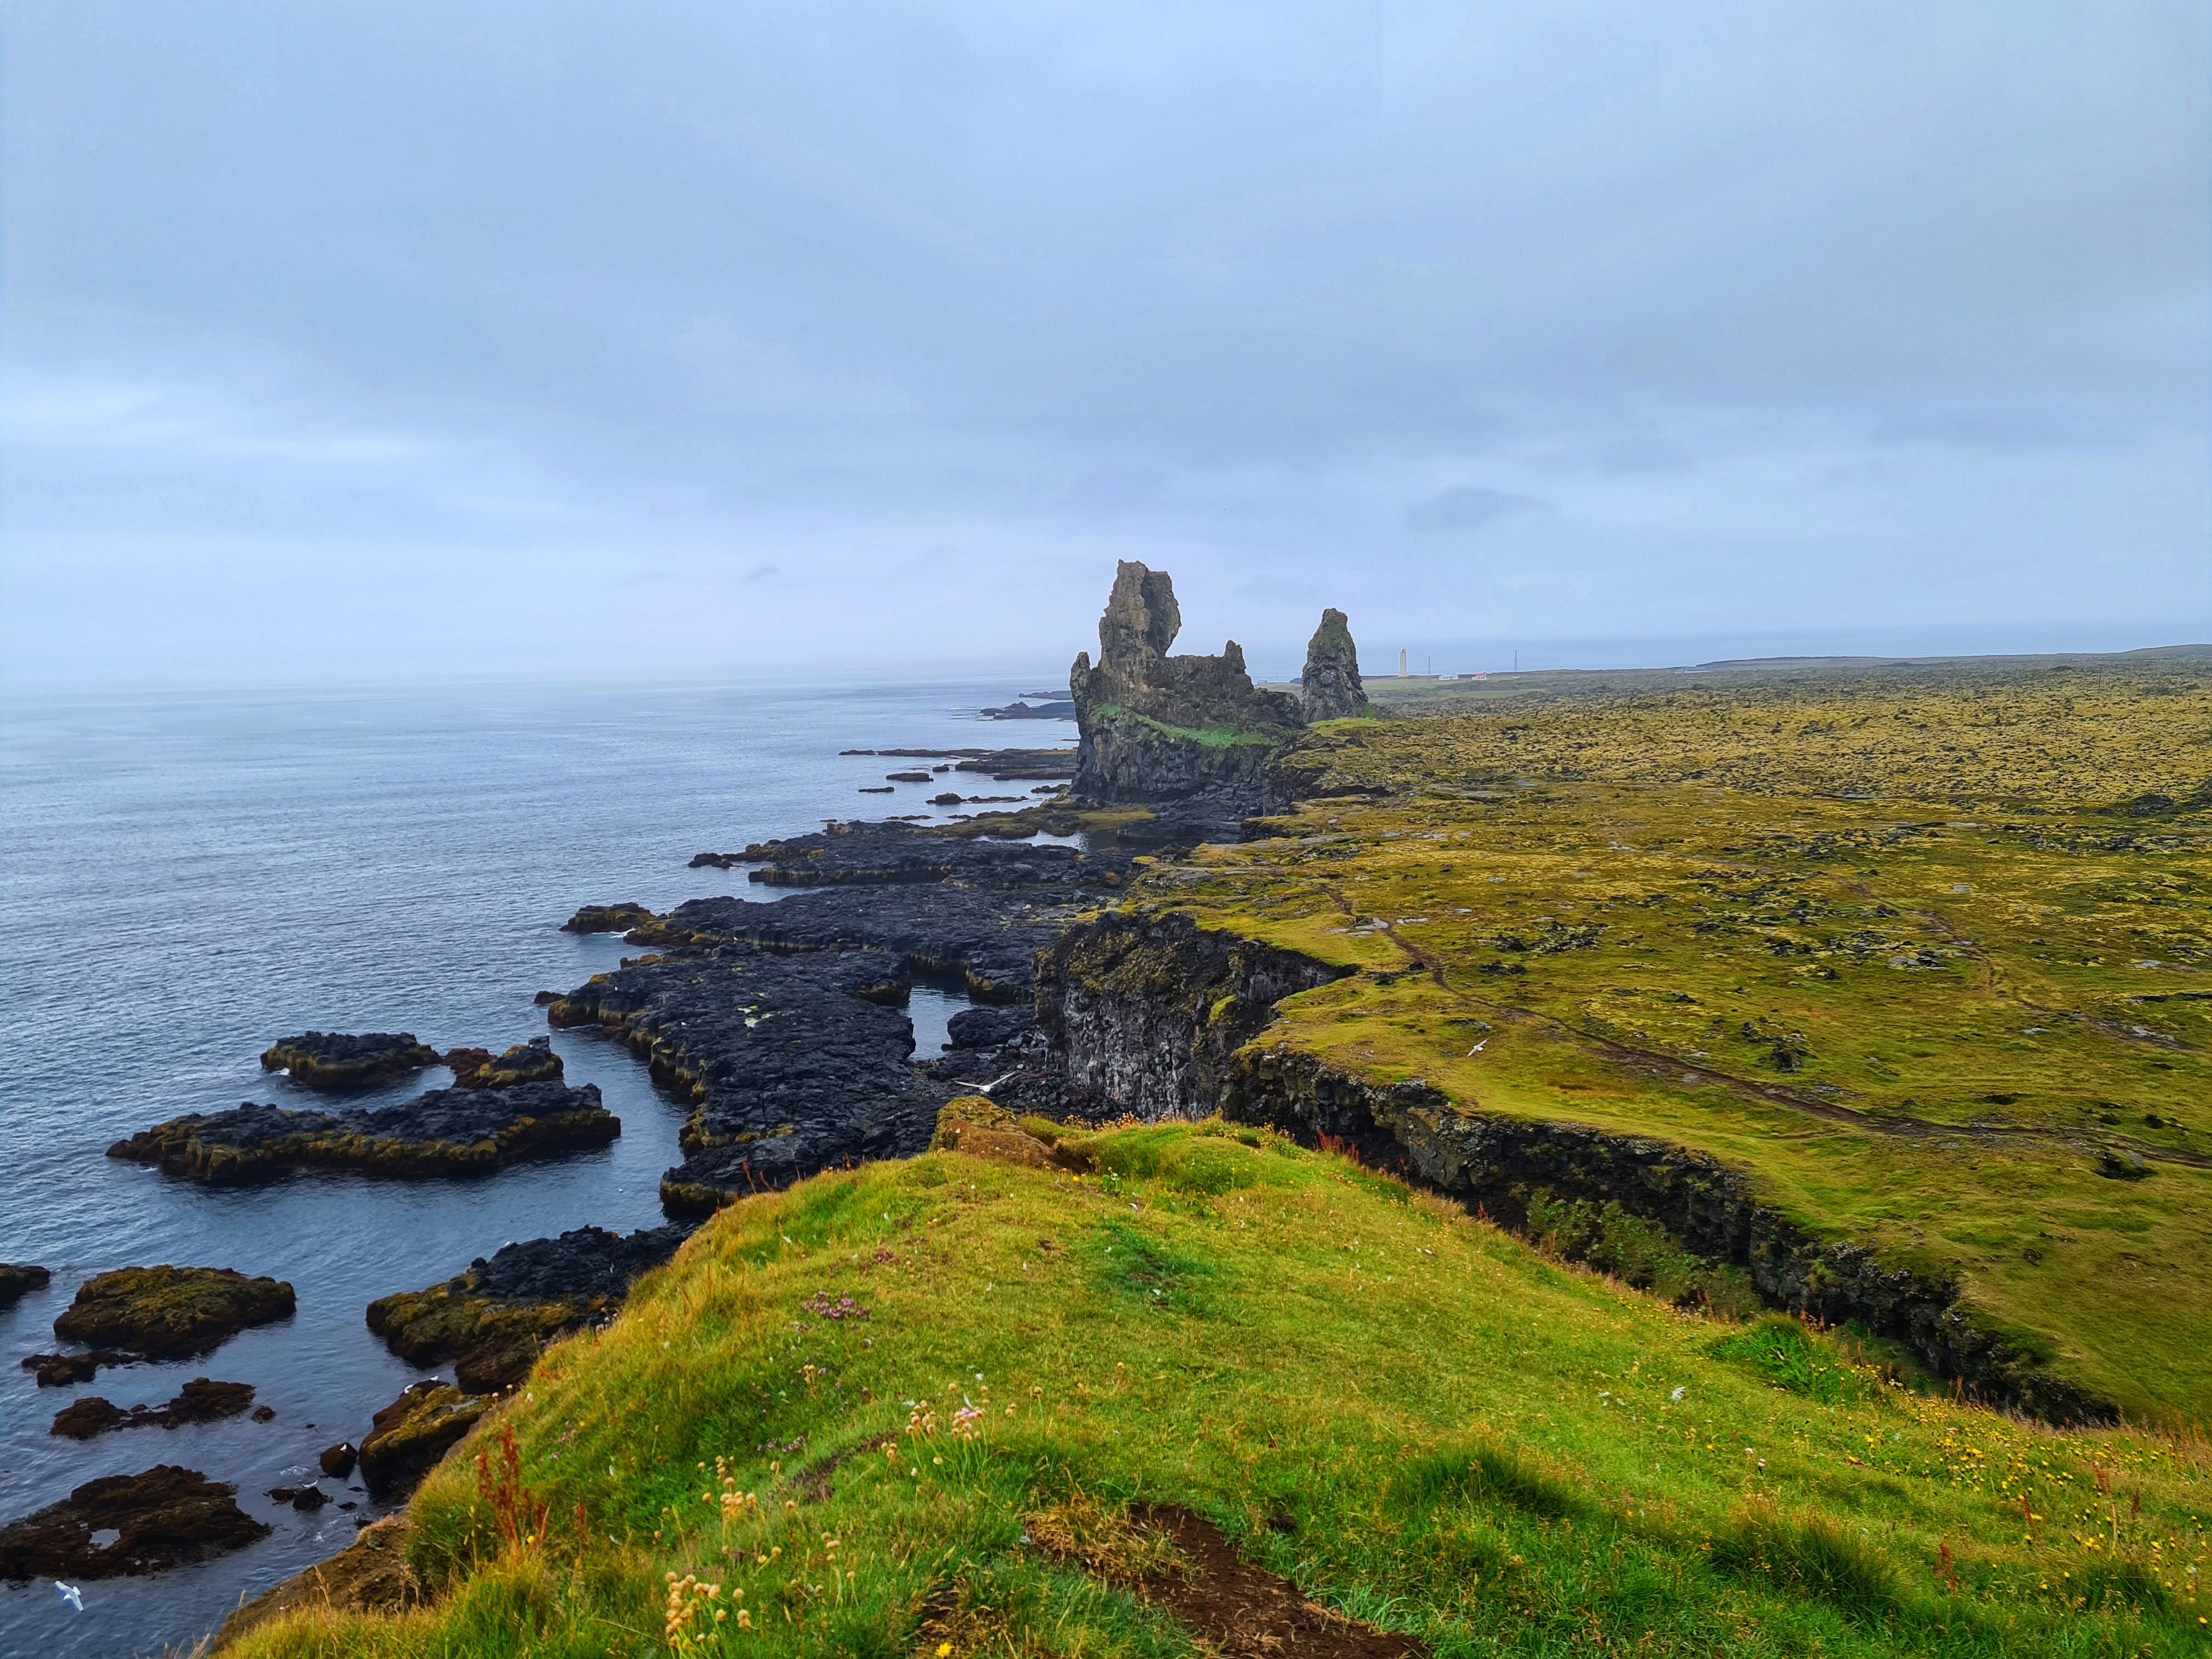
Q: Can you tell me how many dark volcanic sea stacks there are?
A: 2